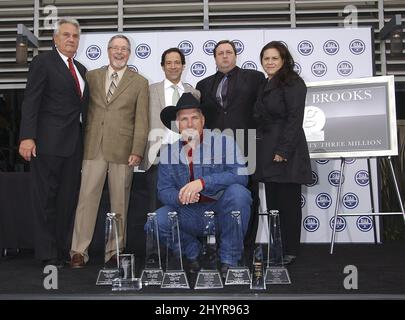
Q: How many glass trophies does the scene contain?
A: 8